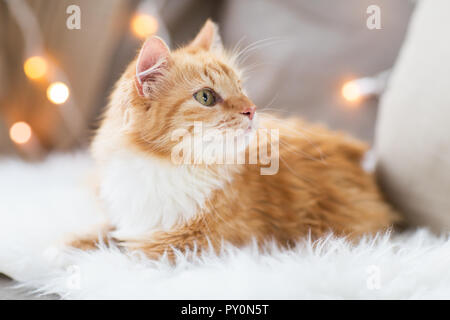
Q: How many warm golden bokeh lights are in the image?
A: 5